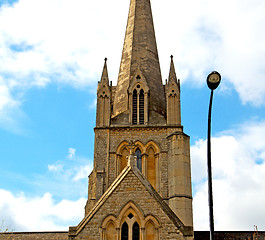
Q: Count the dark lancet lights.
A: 5